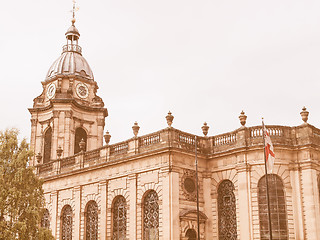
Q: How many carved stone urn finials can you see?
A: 9